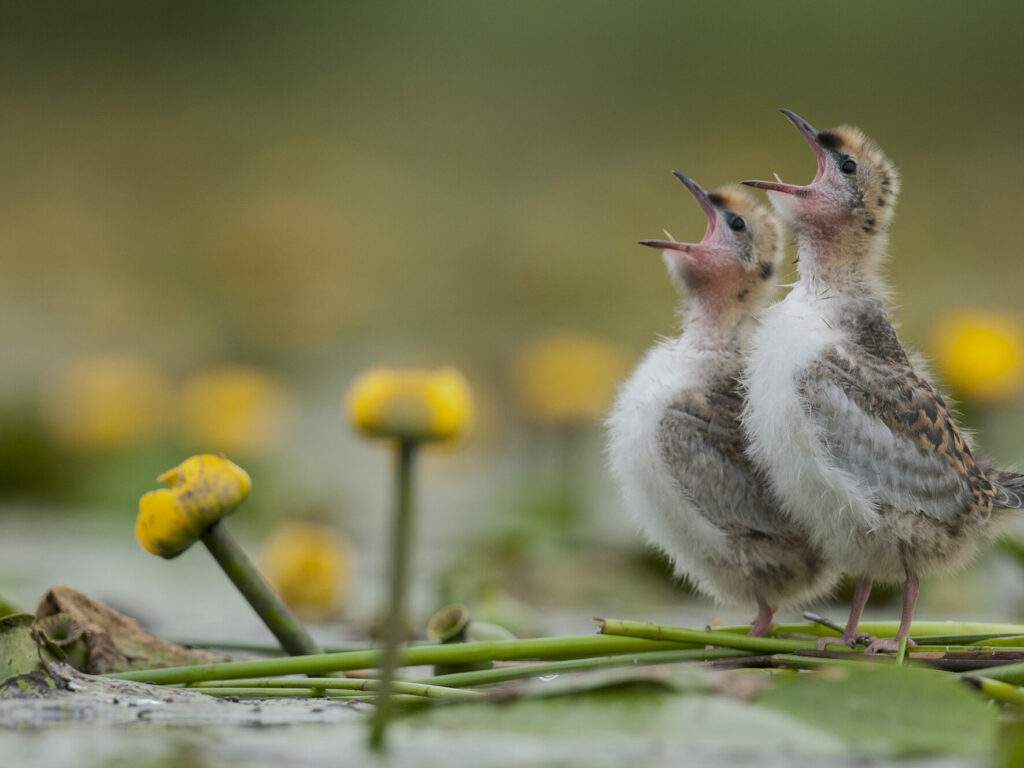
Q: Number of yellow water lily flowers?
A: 7